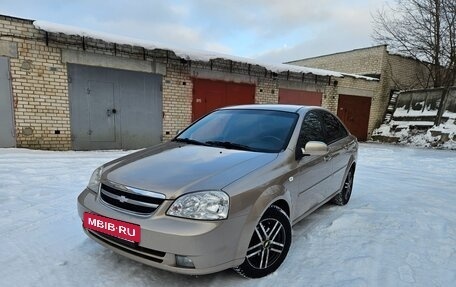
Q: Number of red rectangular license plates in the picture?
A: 1